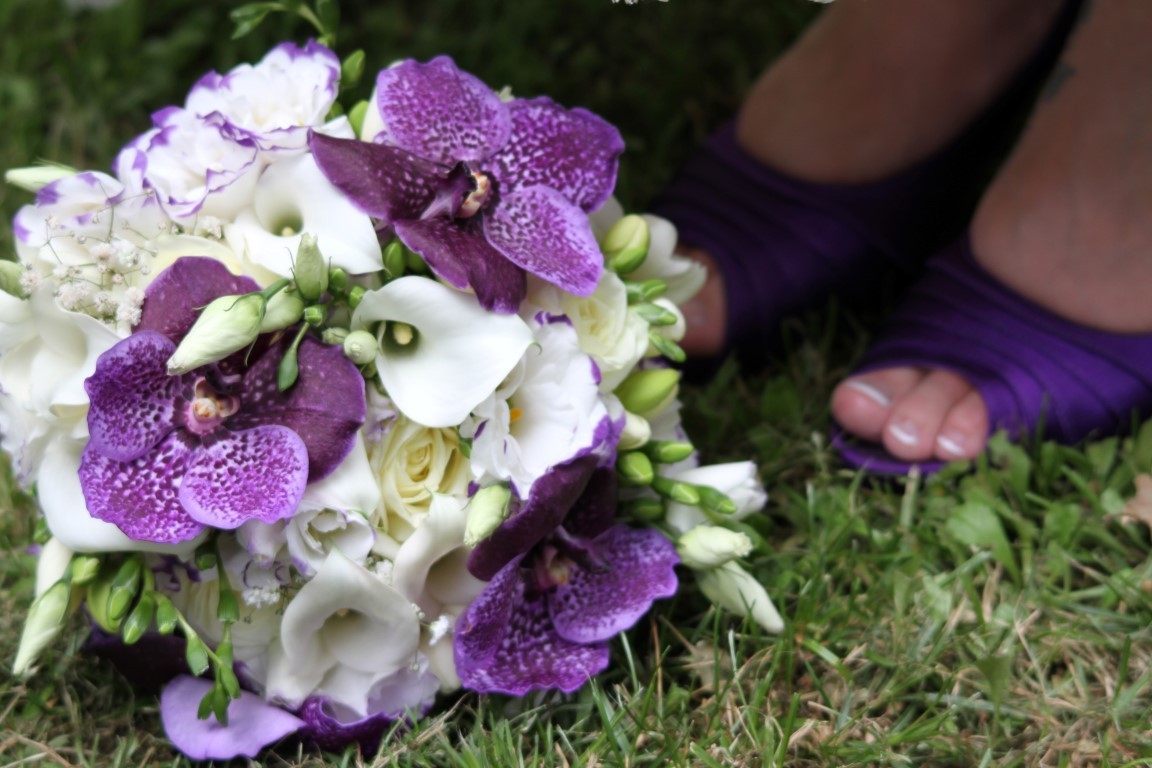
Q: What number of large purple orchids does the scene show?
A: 3